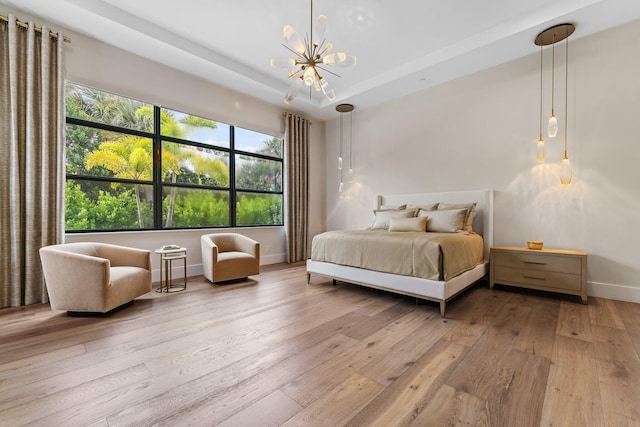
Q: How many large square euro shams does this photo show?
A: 3